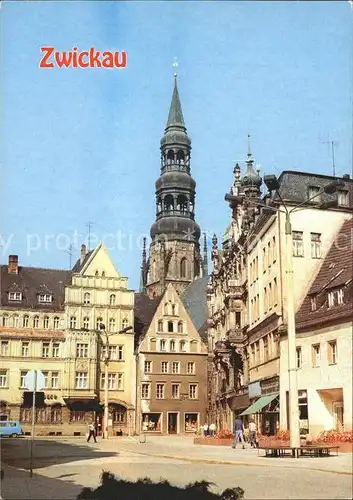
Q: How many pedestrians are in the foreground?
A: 3